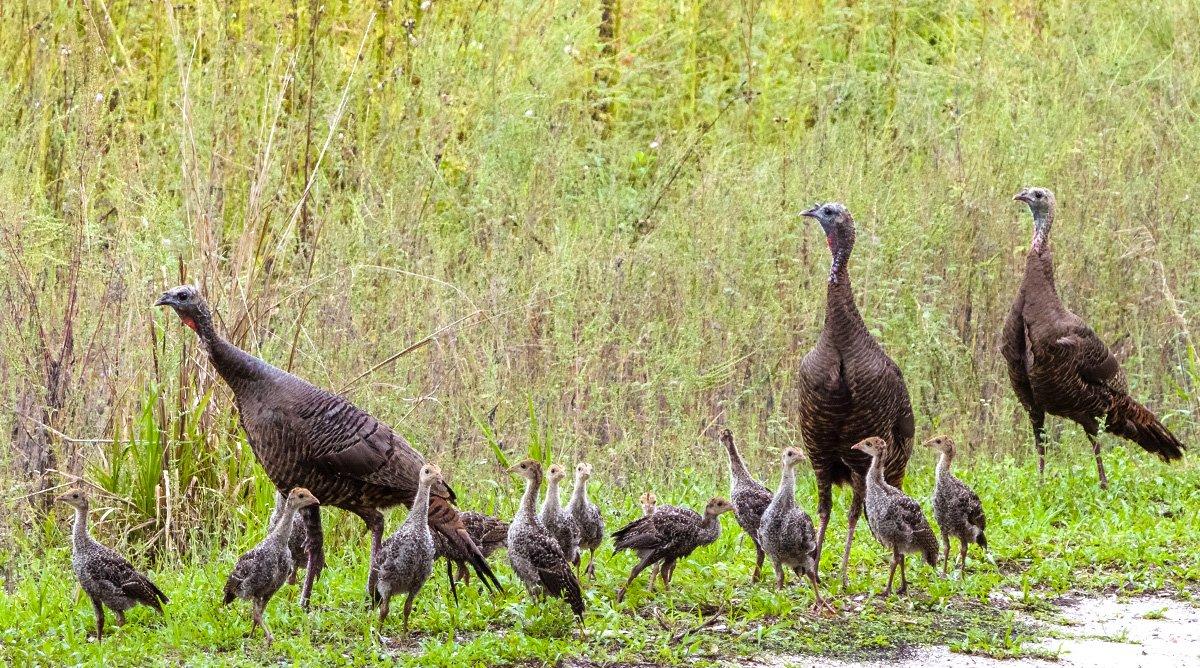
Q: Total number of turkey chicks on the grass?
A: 14